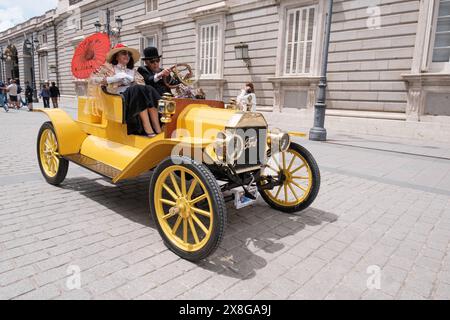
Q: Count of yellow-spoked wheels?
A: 3